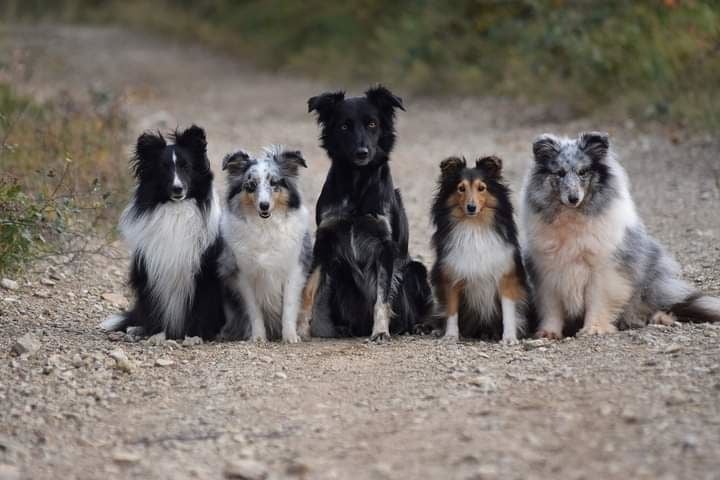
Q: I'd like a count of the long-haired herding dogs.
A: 5